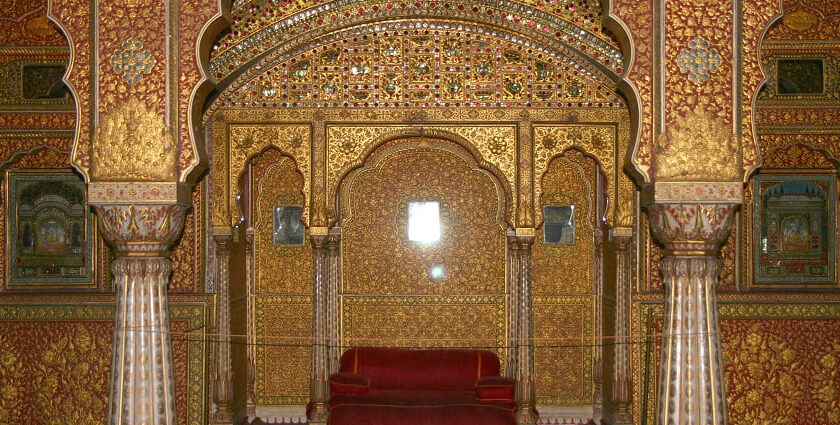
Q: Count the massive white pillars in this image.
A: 2